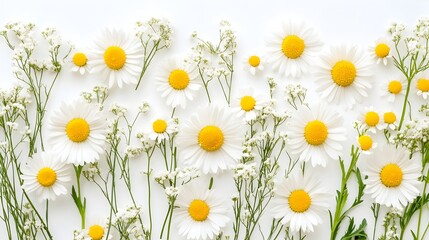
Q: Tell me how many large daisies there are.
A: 11